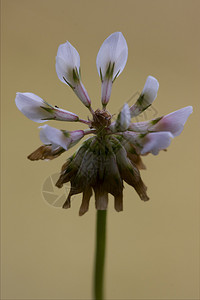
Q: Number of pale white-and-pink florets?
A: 8